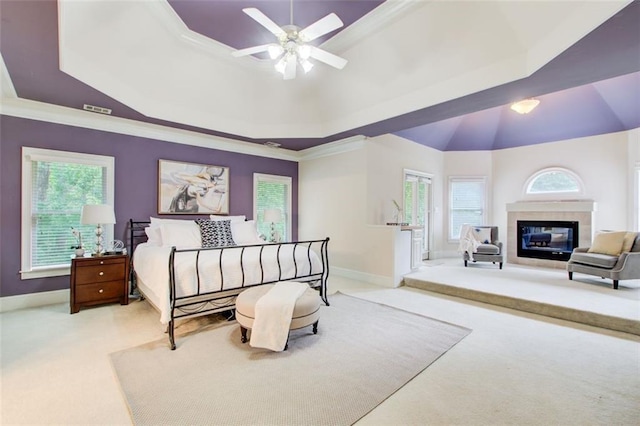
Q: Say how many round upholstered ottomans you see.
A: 1